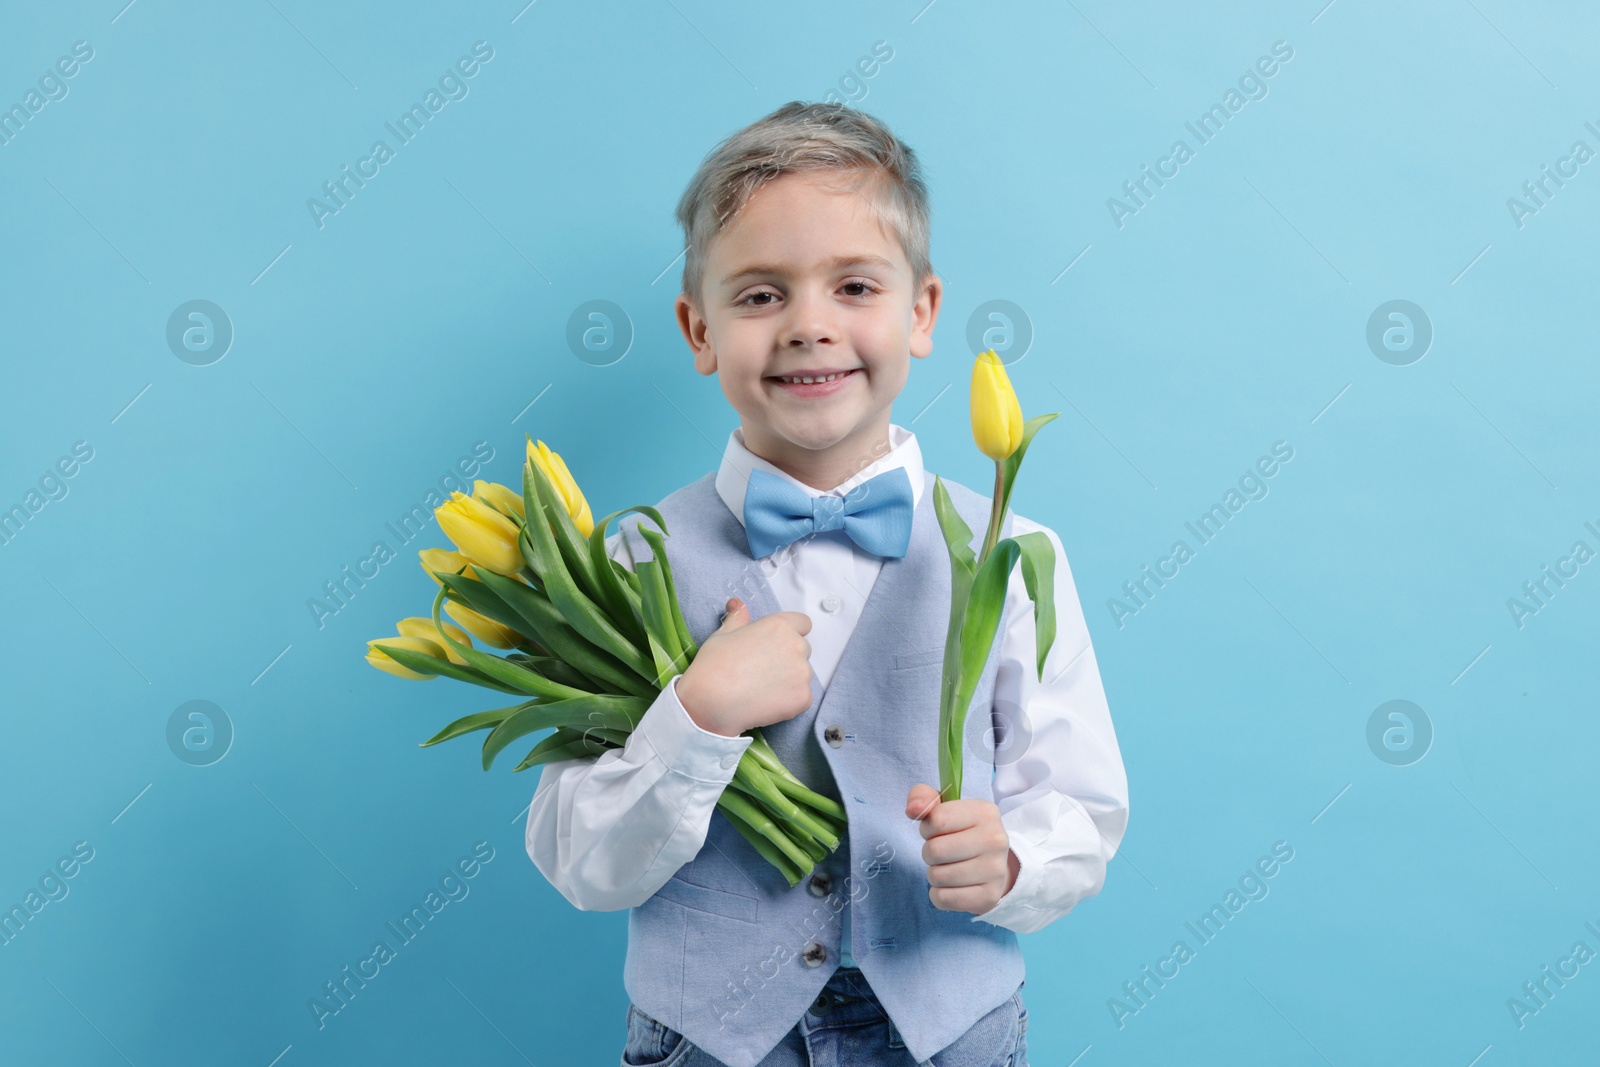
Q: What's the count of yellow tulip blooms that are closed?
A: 8